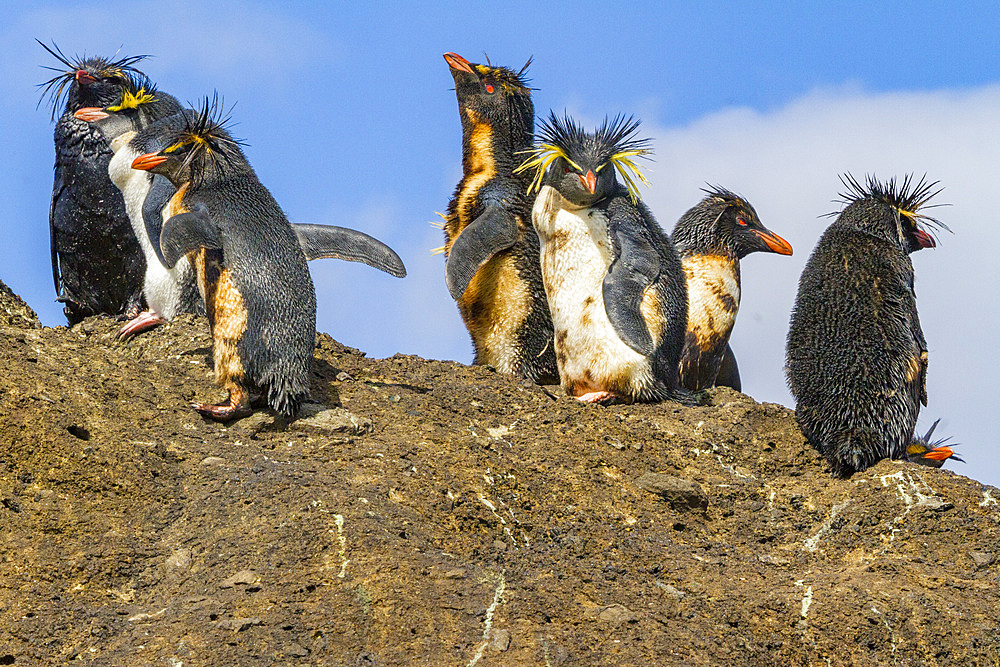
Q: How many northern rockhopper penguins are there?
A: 8